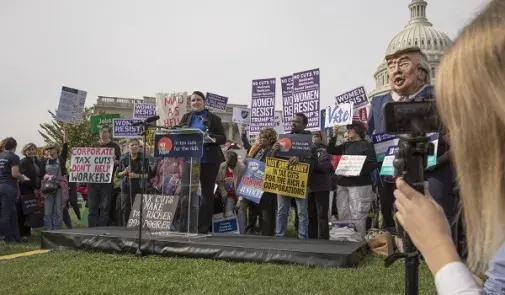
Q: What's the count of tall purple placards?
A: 3